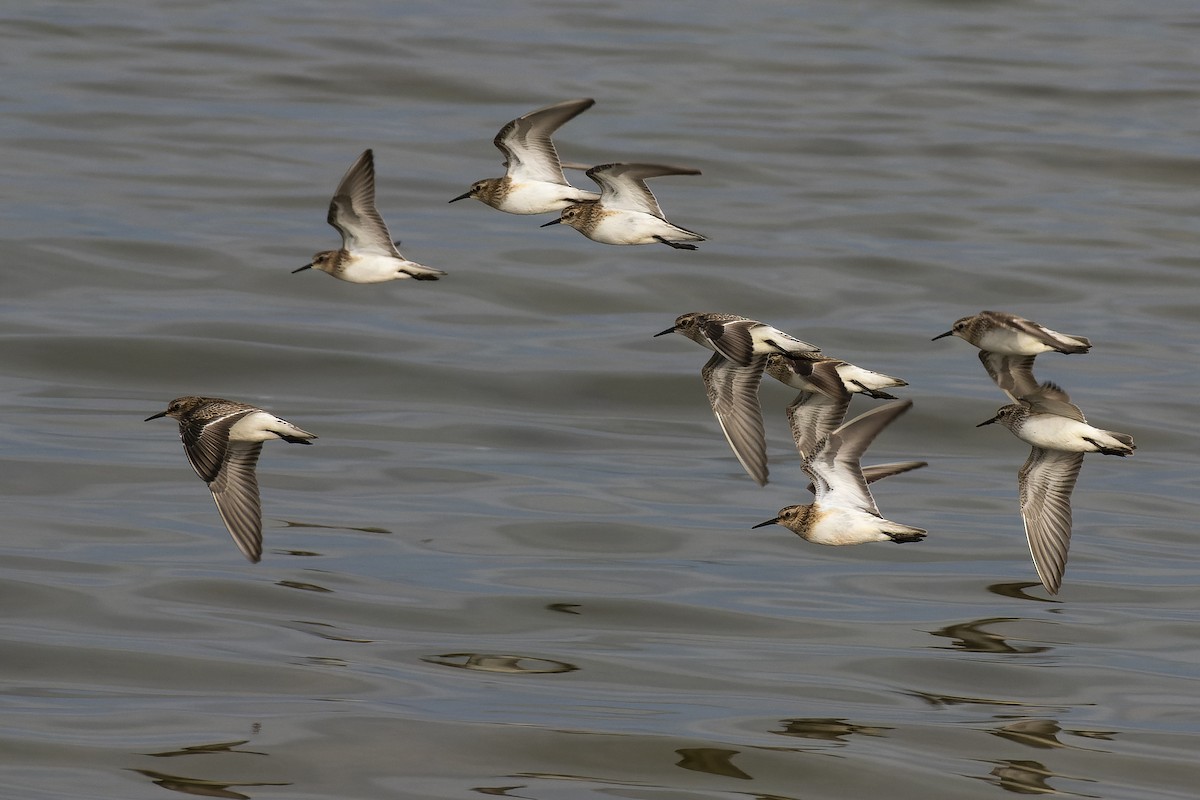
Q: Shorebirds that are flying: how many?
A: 9